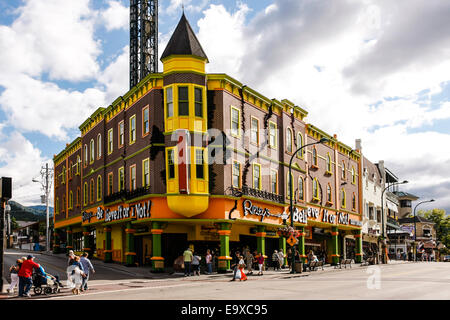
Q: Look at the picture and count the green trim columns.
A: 12